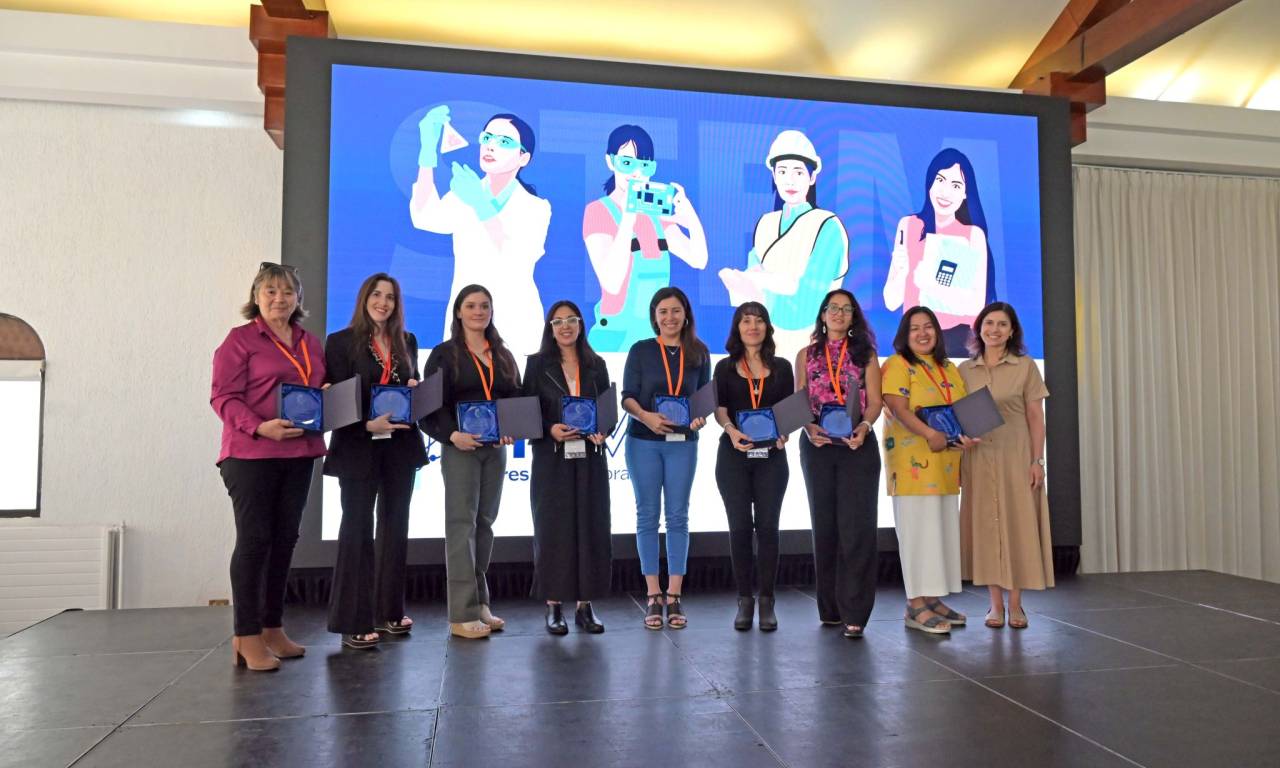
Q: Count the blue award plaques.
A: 8